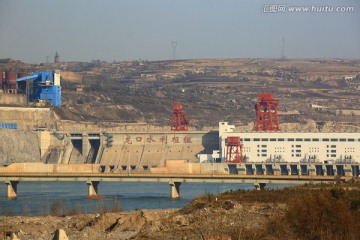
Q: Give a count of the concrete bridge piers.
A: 4